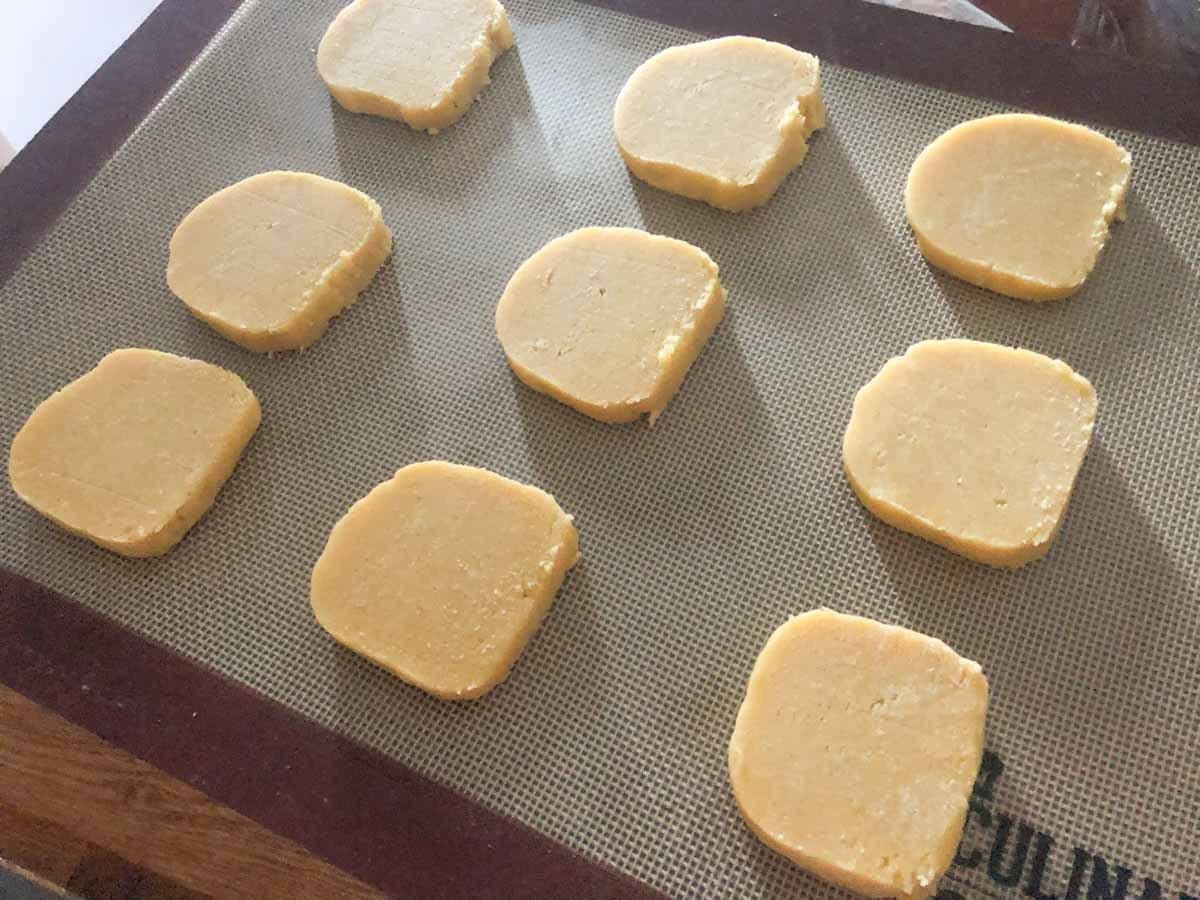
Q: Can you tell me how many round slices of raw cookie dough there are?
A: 9